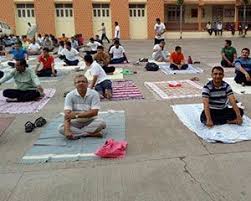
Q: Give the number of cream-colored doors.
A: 4